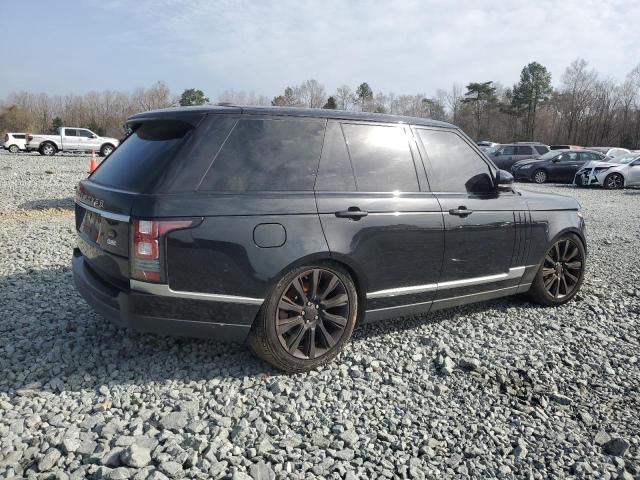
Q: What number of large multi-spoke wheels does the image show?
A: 2